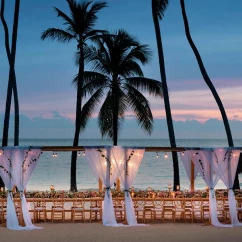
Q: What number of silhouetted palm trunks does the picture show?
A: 6